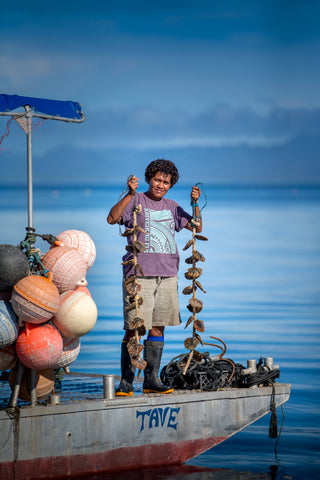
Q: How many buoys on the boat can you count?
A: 11